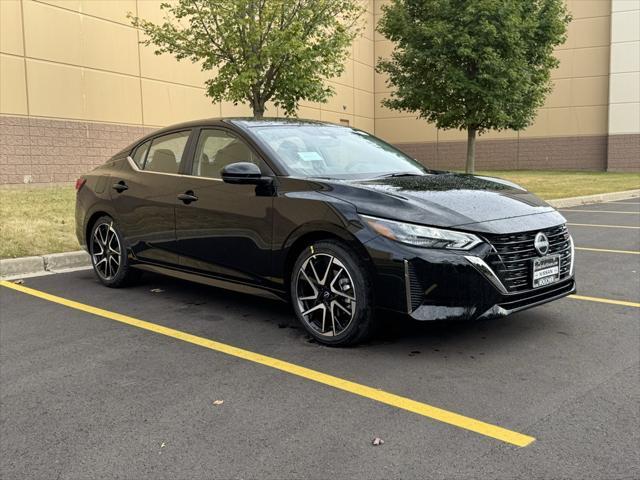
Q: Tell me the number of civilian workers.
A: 0